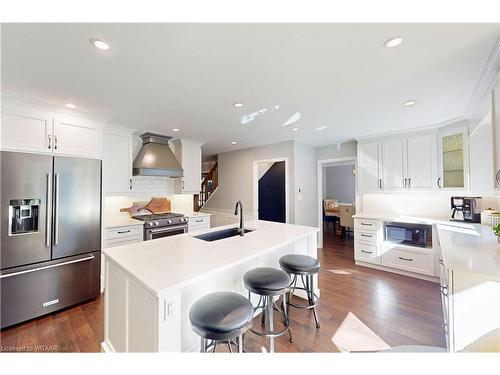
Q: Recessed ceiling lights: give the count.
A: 8